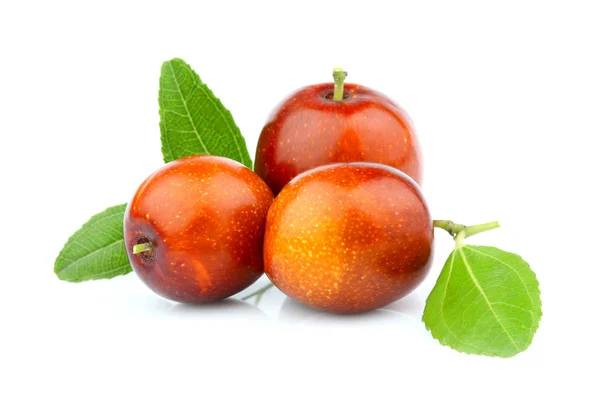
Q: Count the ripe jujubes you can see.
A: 3